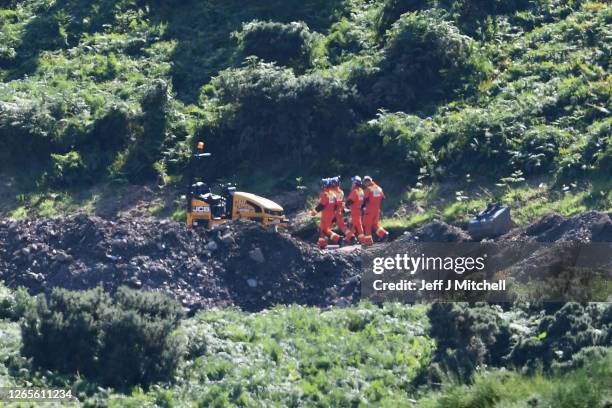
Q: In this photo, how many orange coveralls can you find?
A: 4